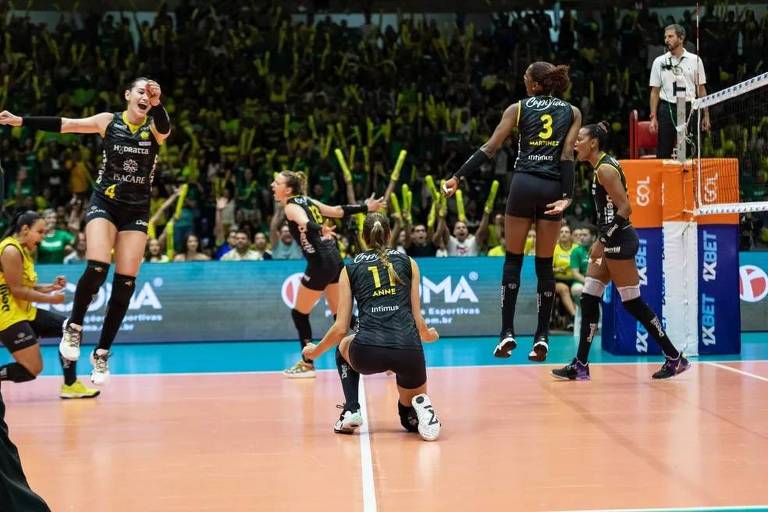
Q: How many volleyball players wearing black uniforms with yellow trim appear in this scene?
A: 5